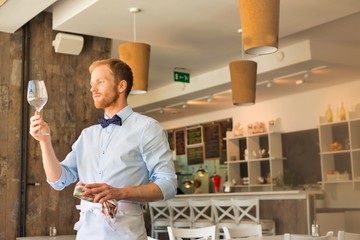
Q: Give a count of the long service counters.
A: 1